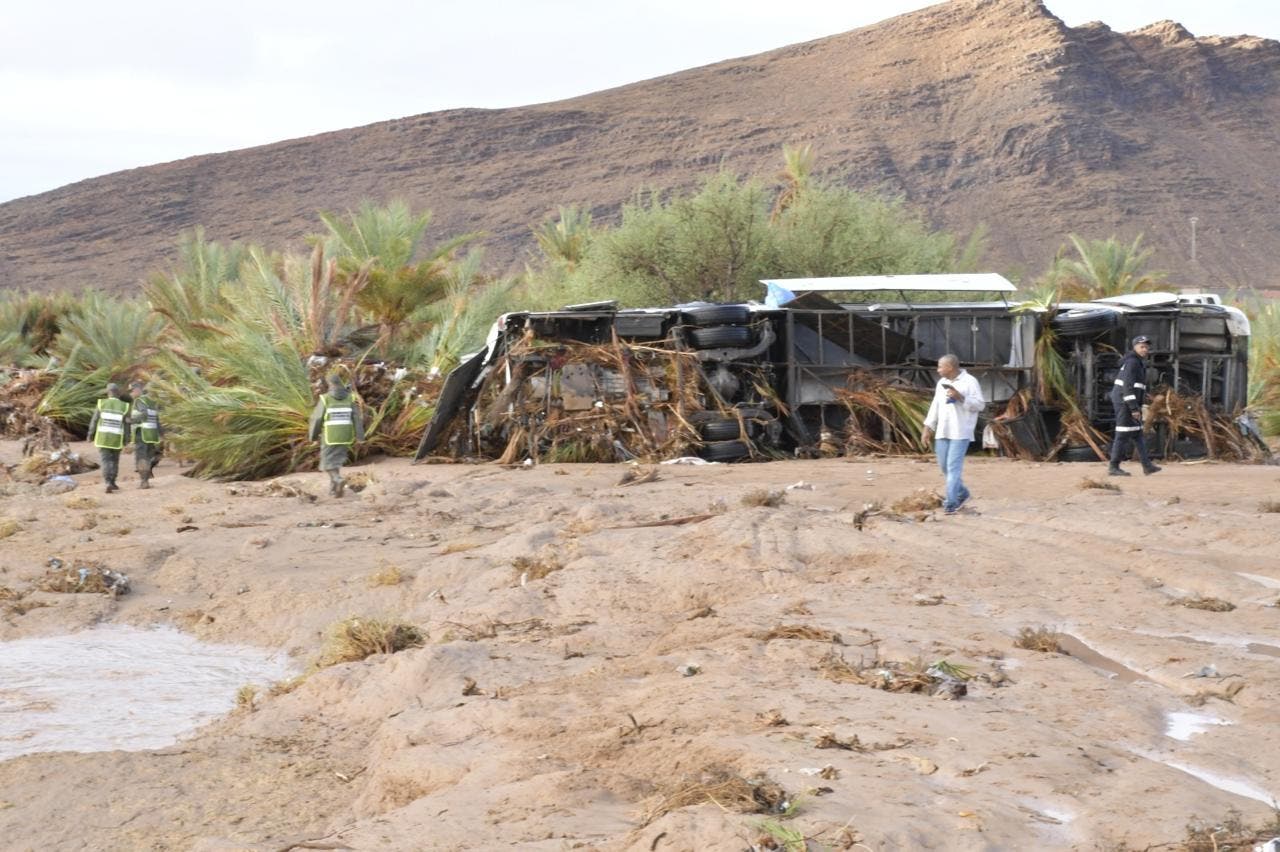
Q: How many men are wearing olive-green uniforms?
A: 3